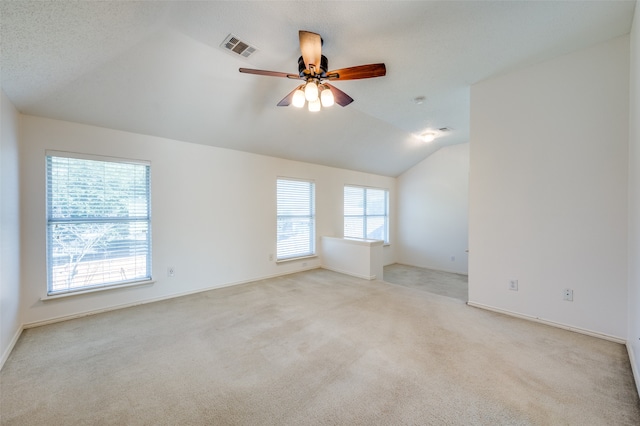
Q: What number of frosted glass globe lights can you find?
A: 4